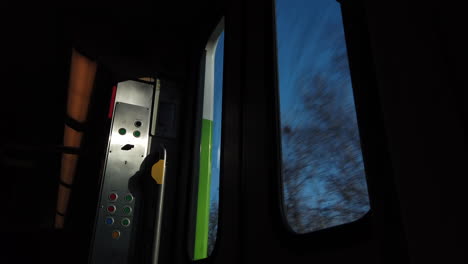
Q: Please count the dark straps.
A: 4